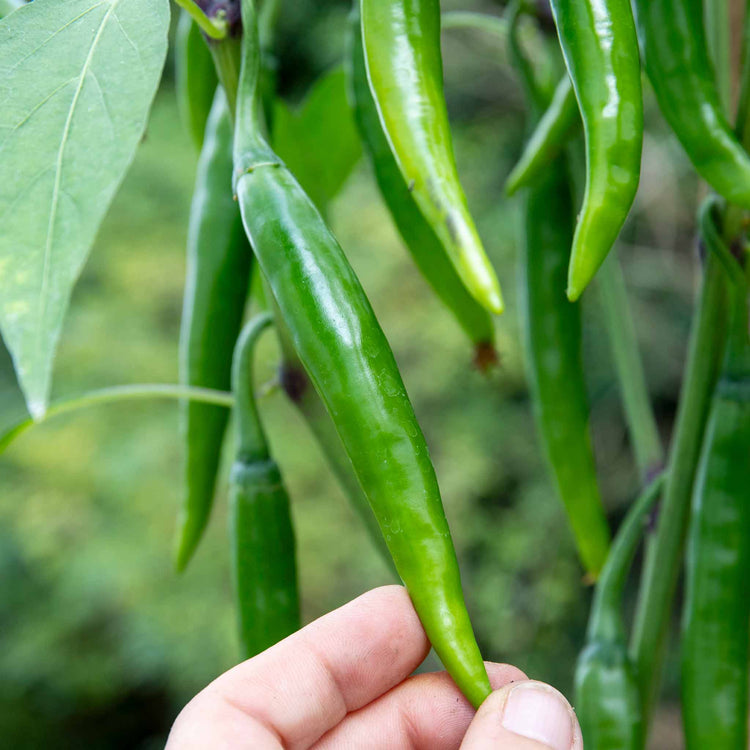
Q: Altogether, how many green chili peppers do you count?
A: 12